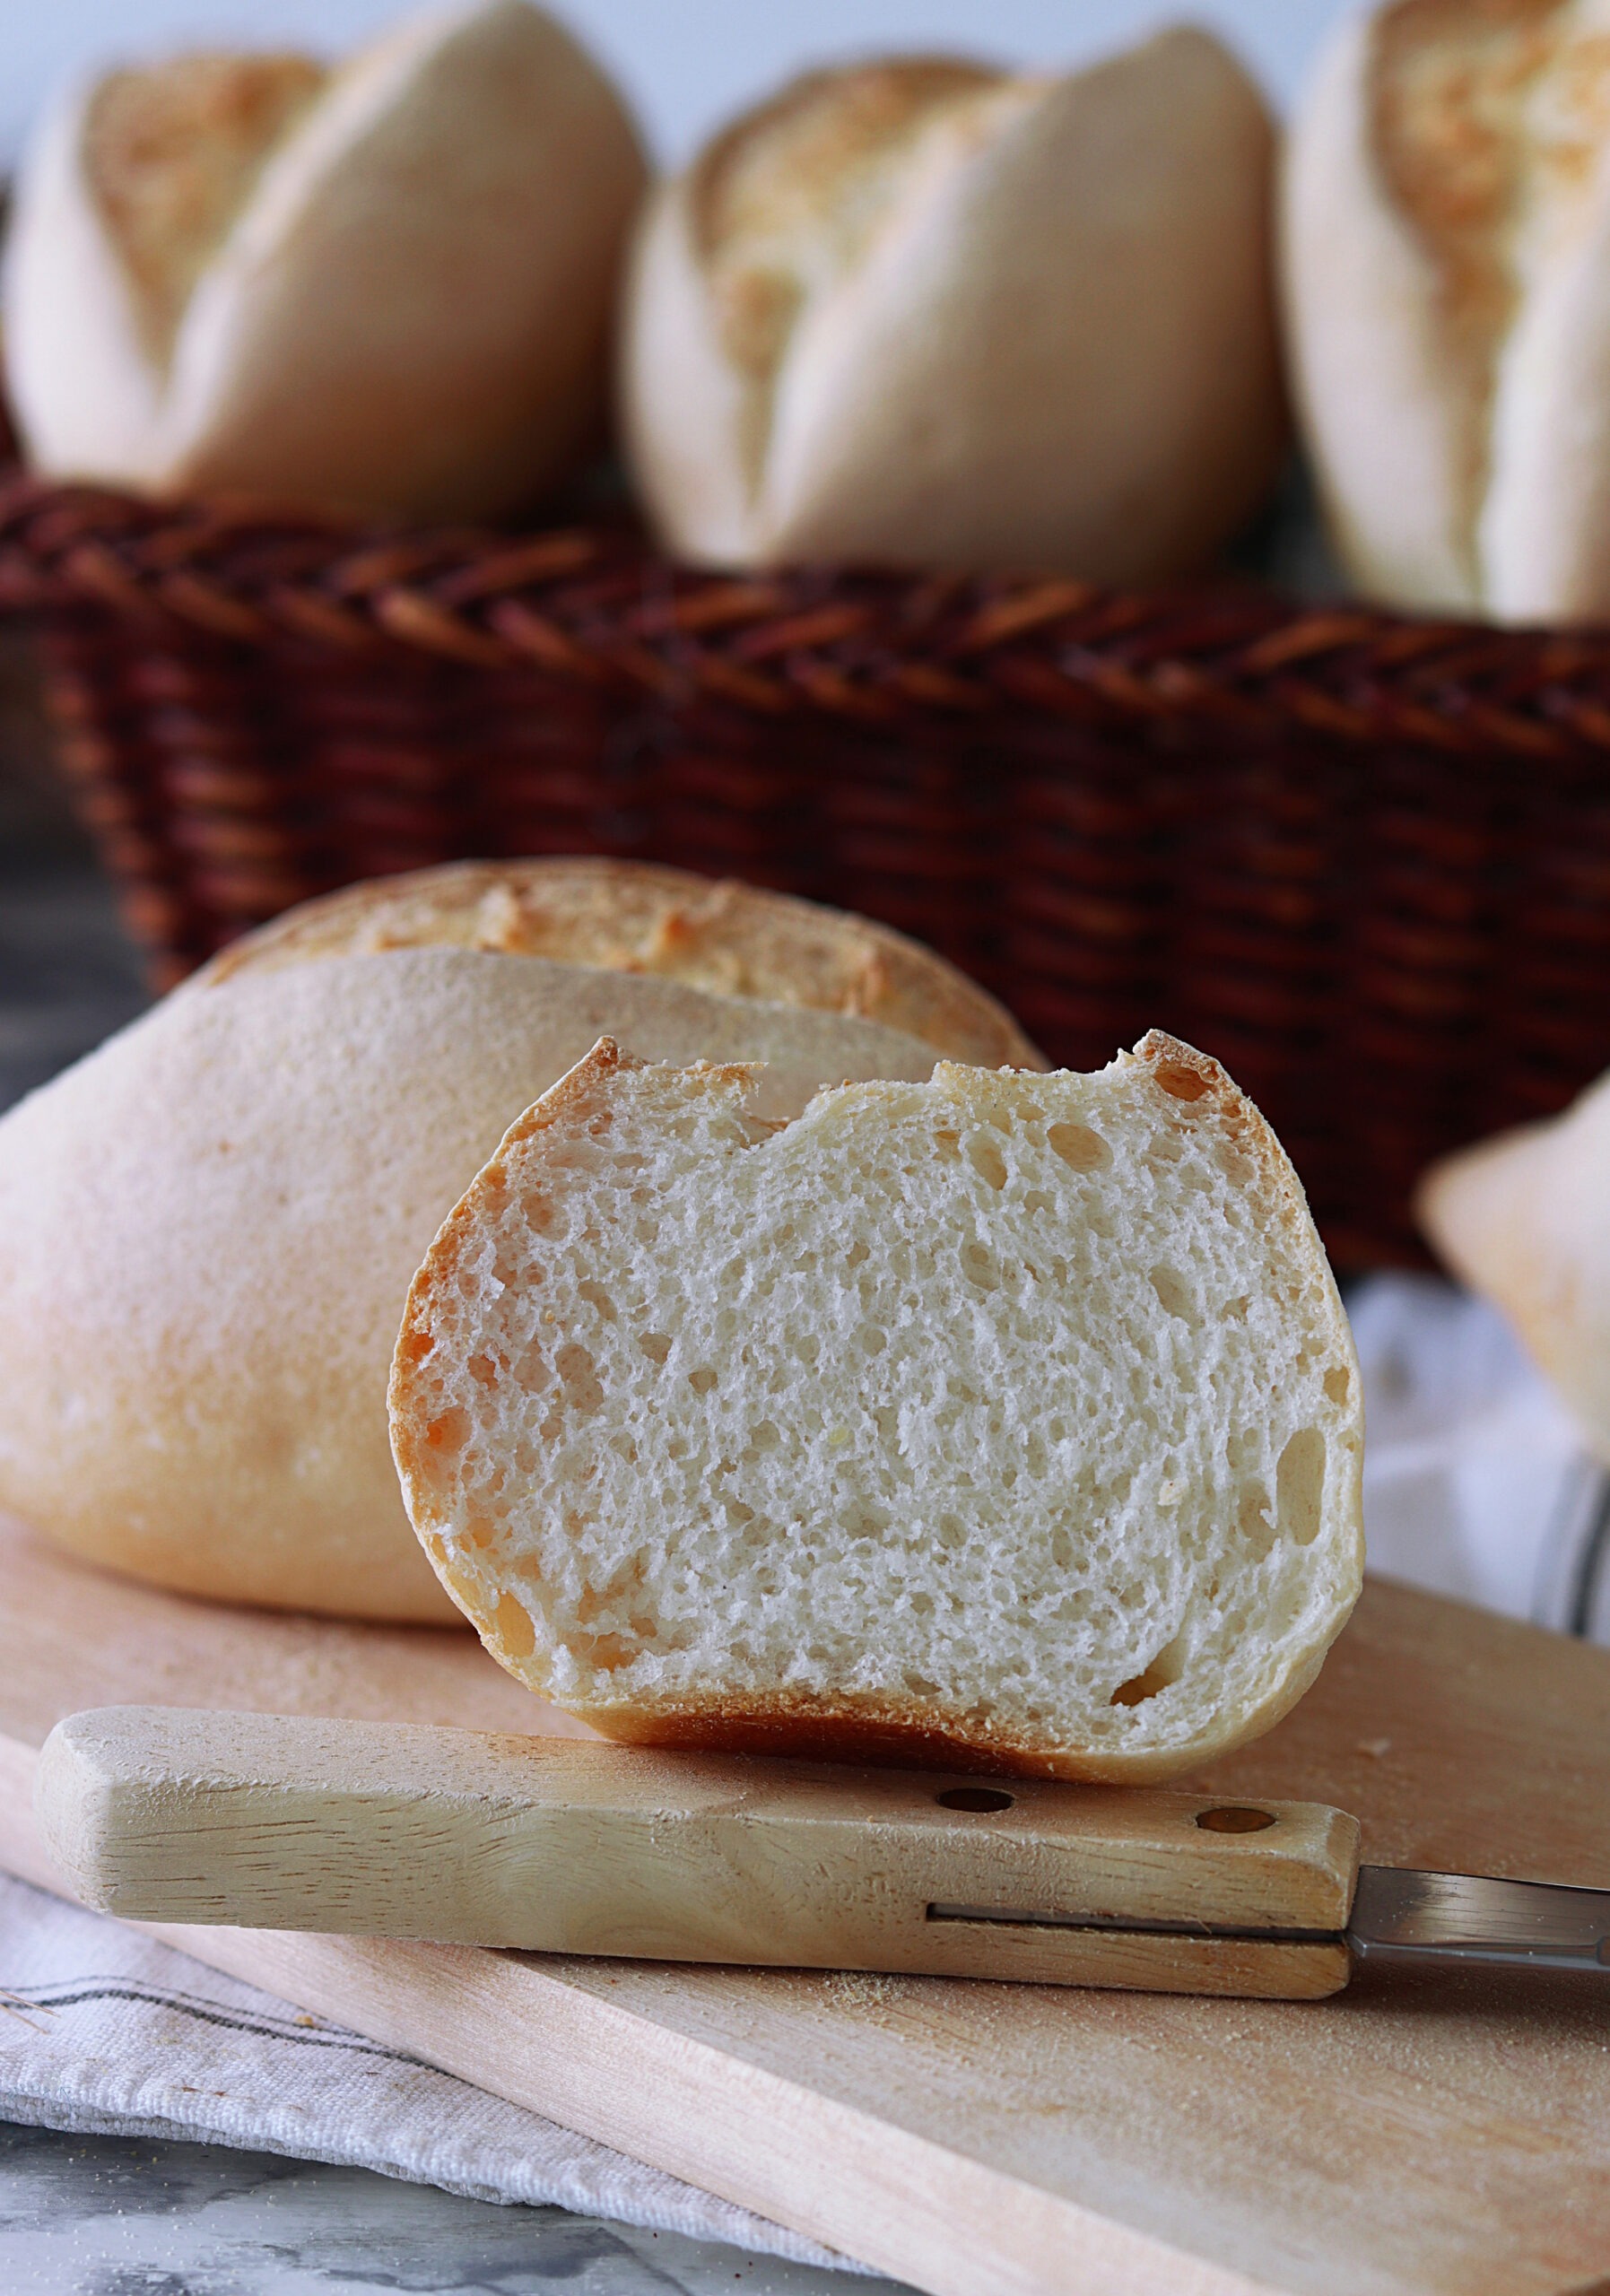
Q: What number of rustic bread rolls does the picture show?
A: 6